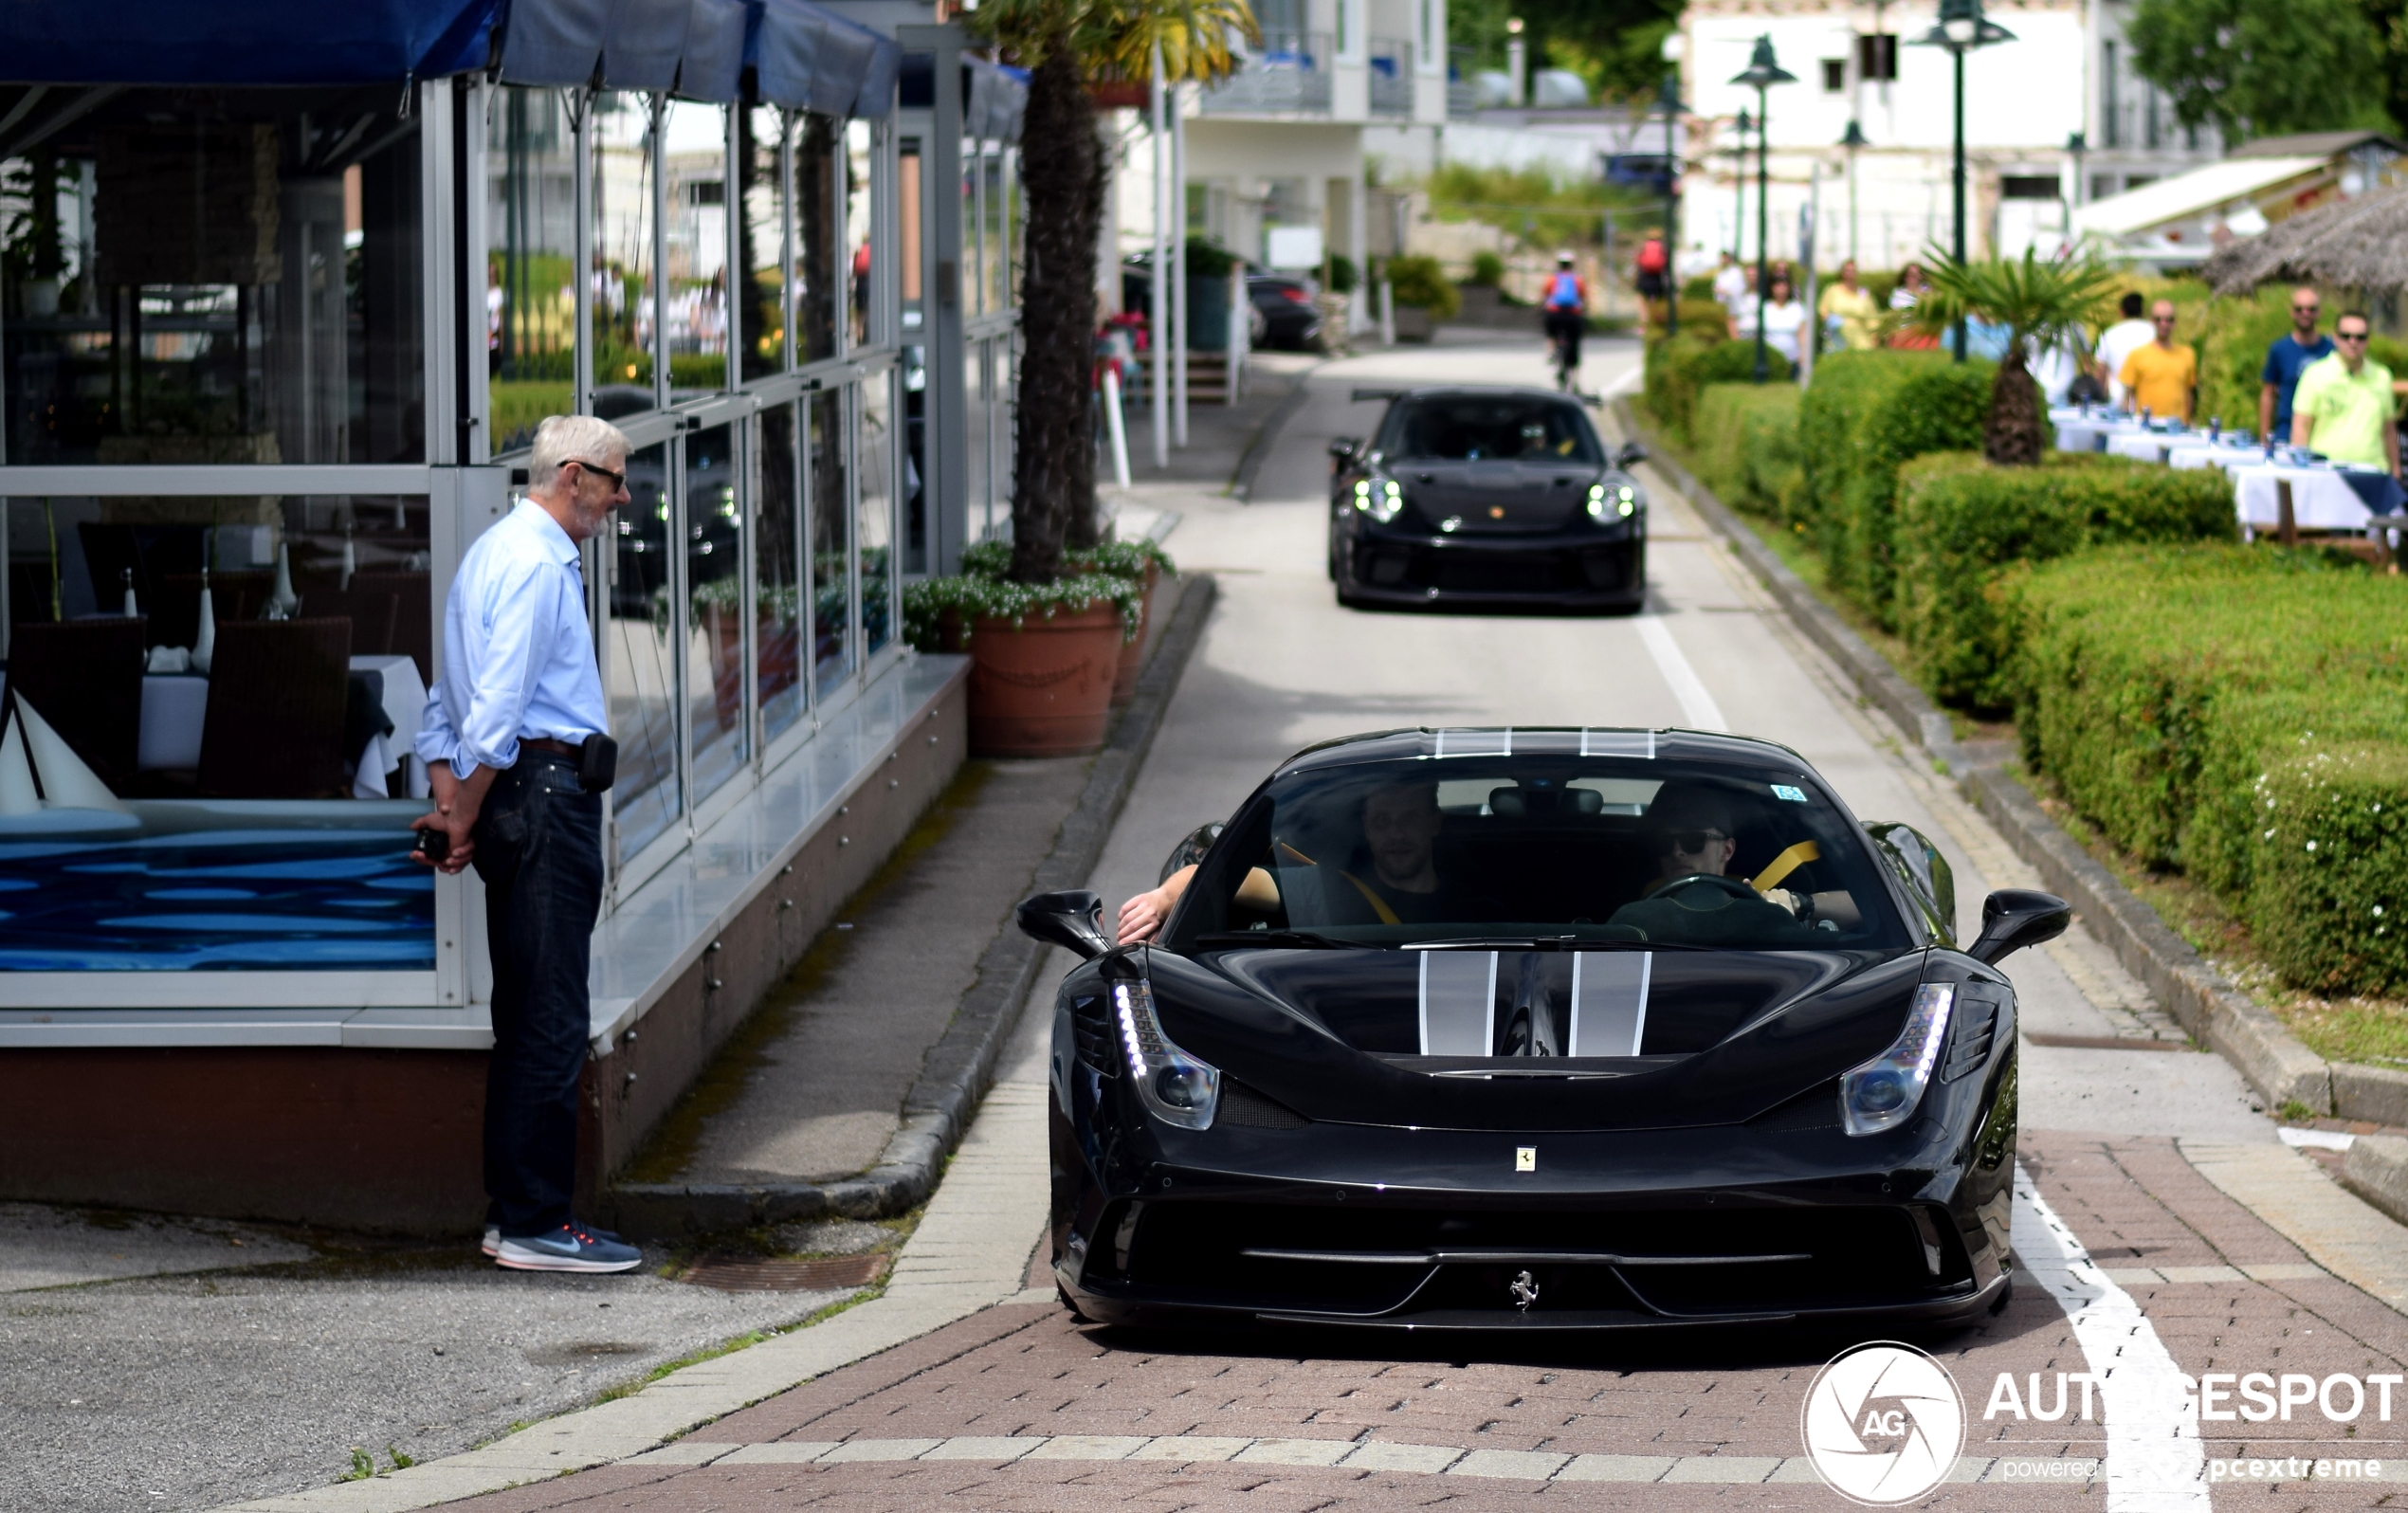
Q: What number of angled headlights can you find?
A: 2